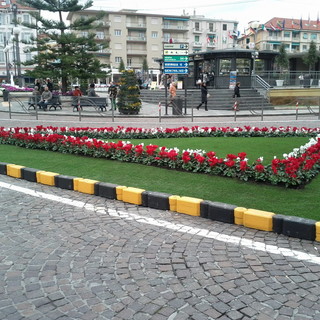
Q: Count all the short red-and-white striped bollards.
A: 4